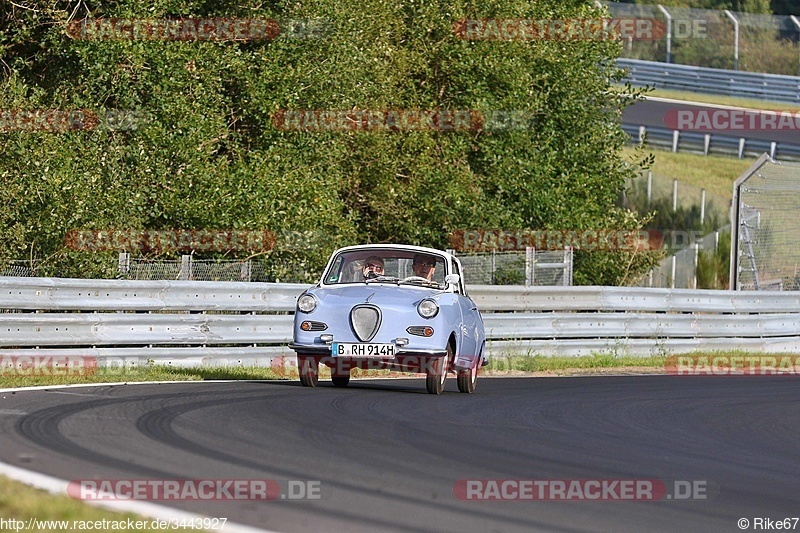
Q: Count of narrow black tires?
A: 4